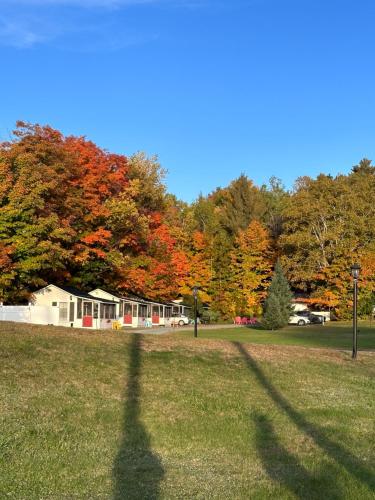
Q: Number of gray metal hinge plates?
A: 0